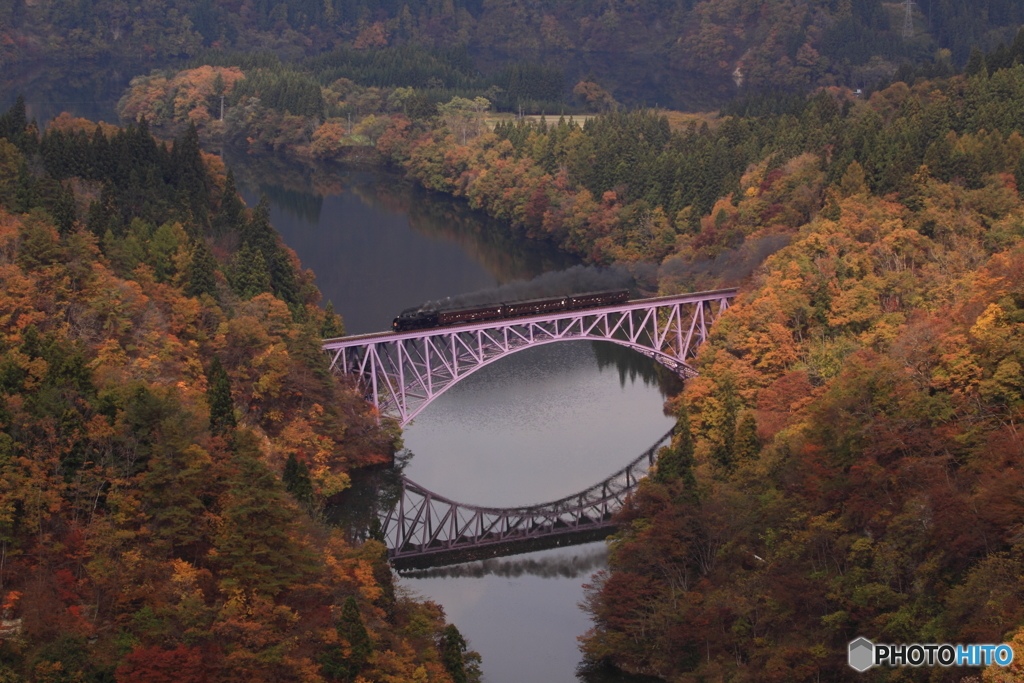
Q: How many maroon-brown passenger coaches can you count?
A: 3